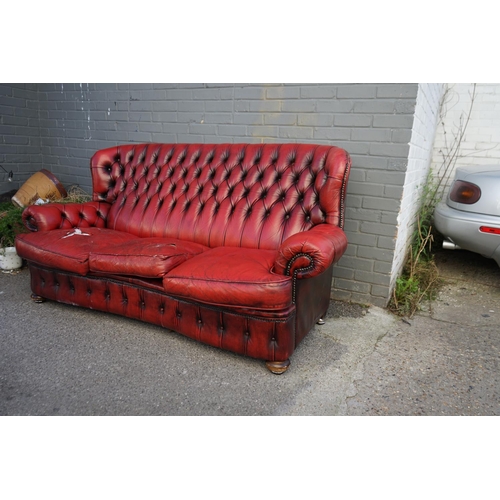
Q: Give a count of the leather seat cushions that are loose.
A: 3